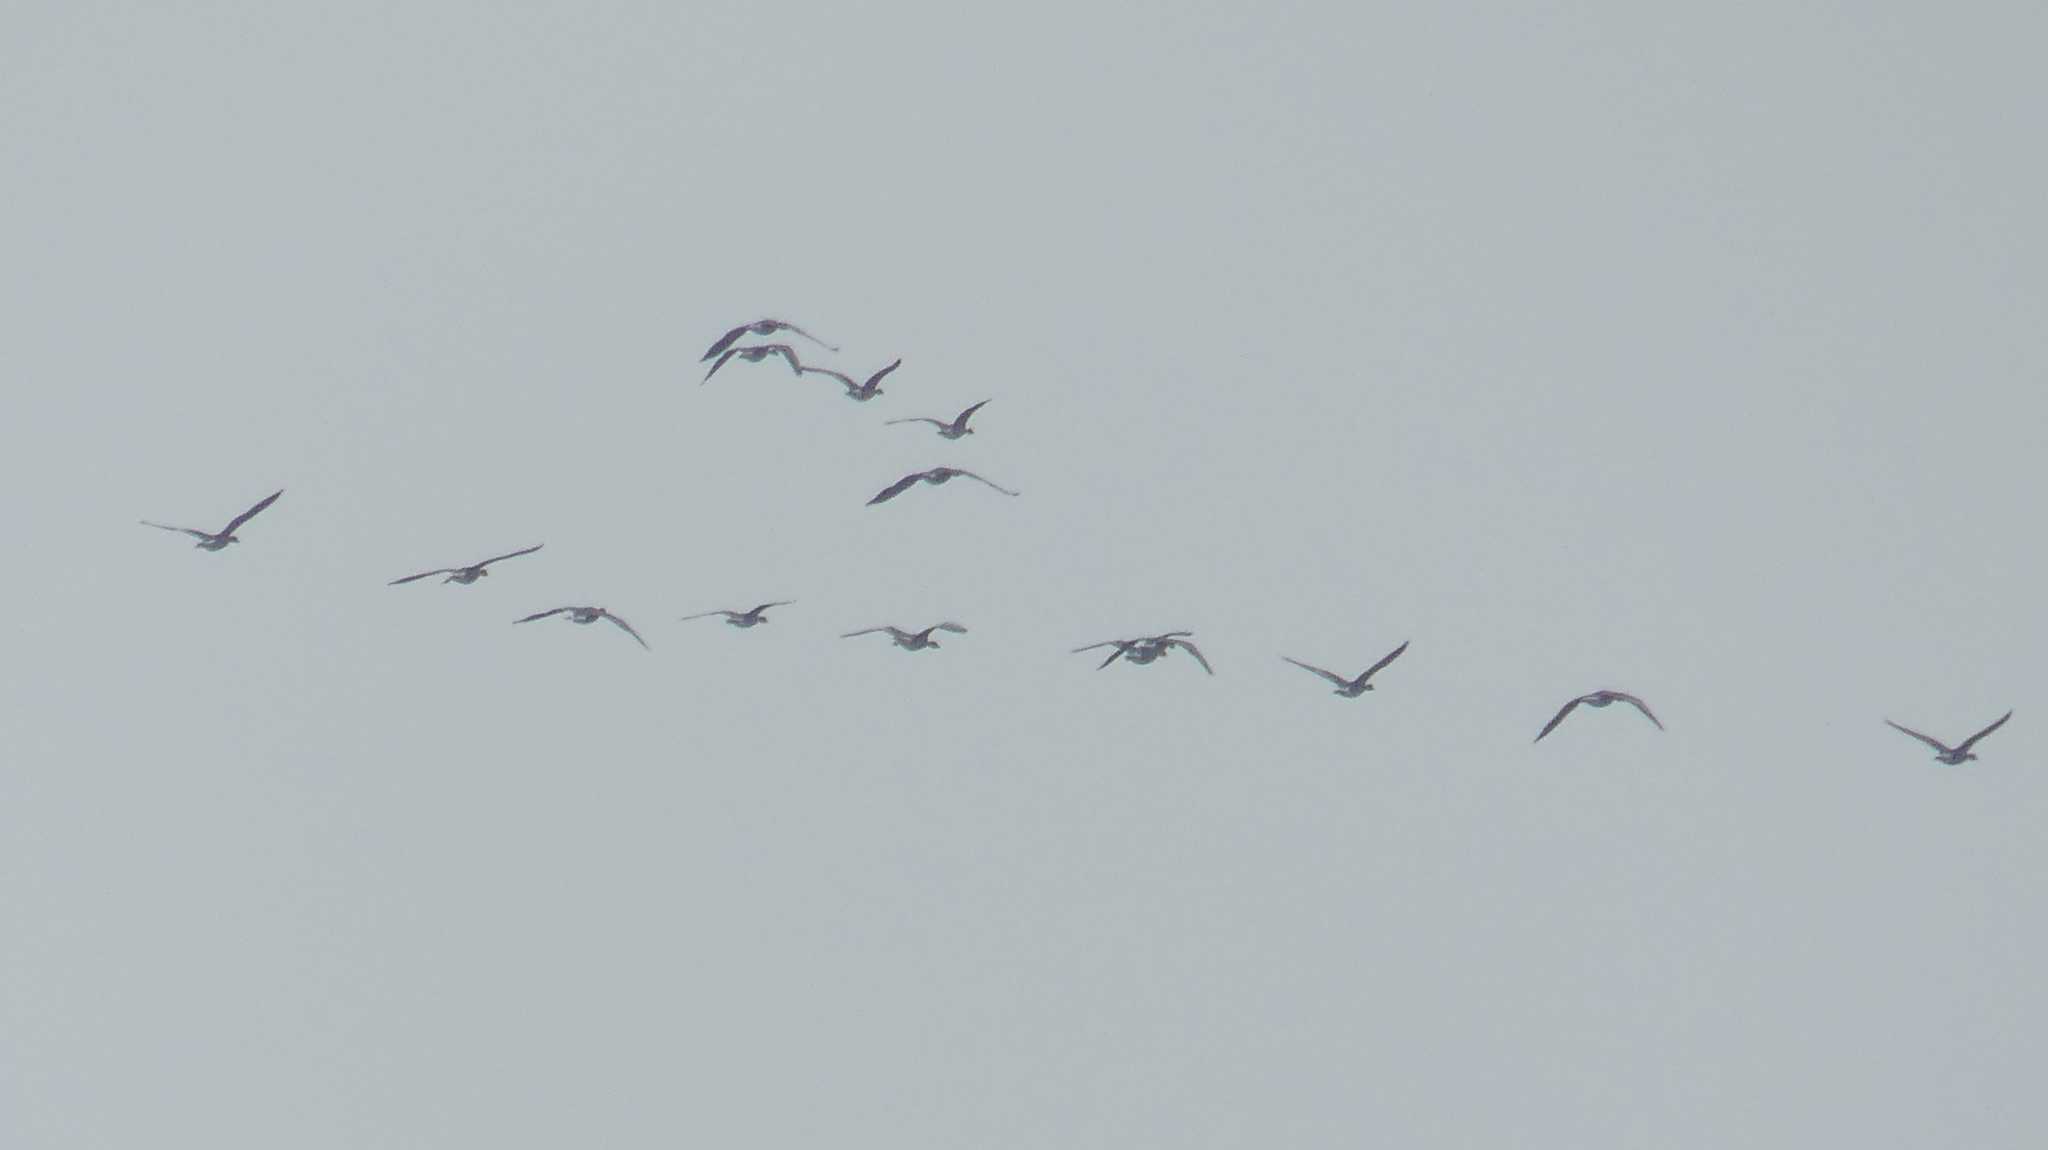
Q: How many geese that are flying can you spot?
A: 15